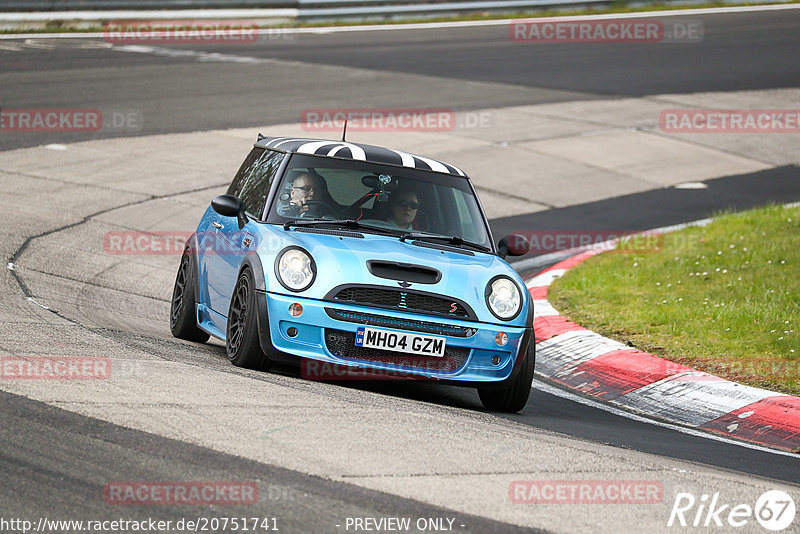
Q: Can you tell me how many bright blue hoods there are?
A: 1